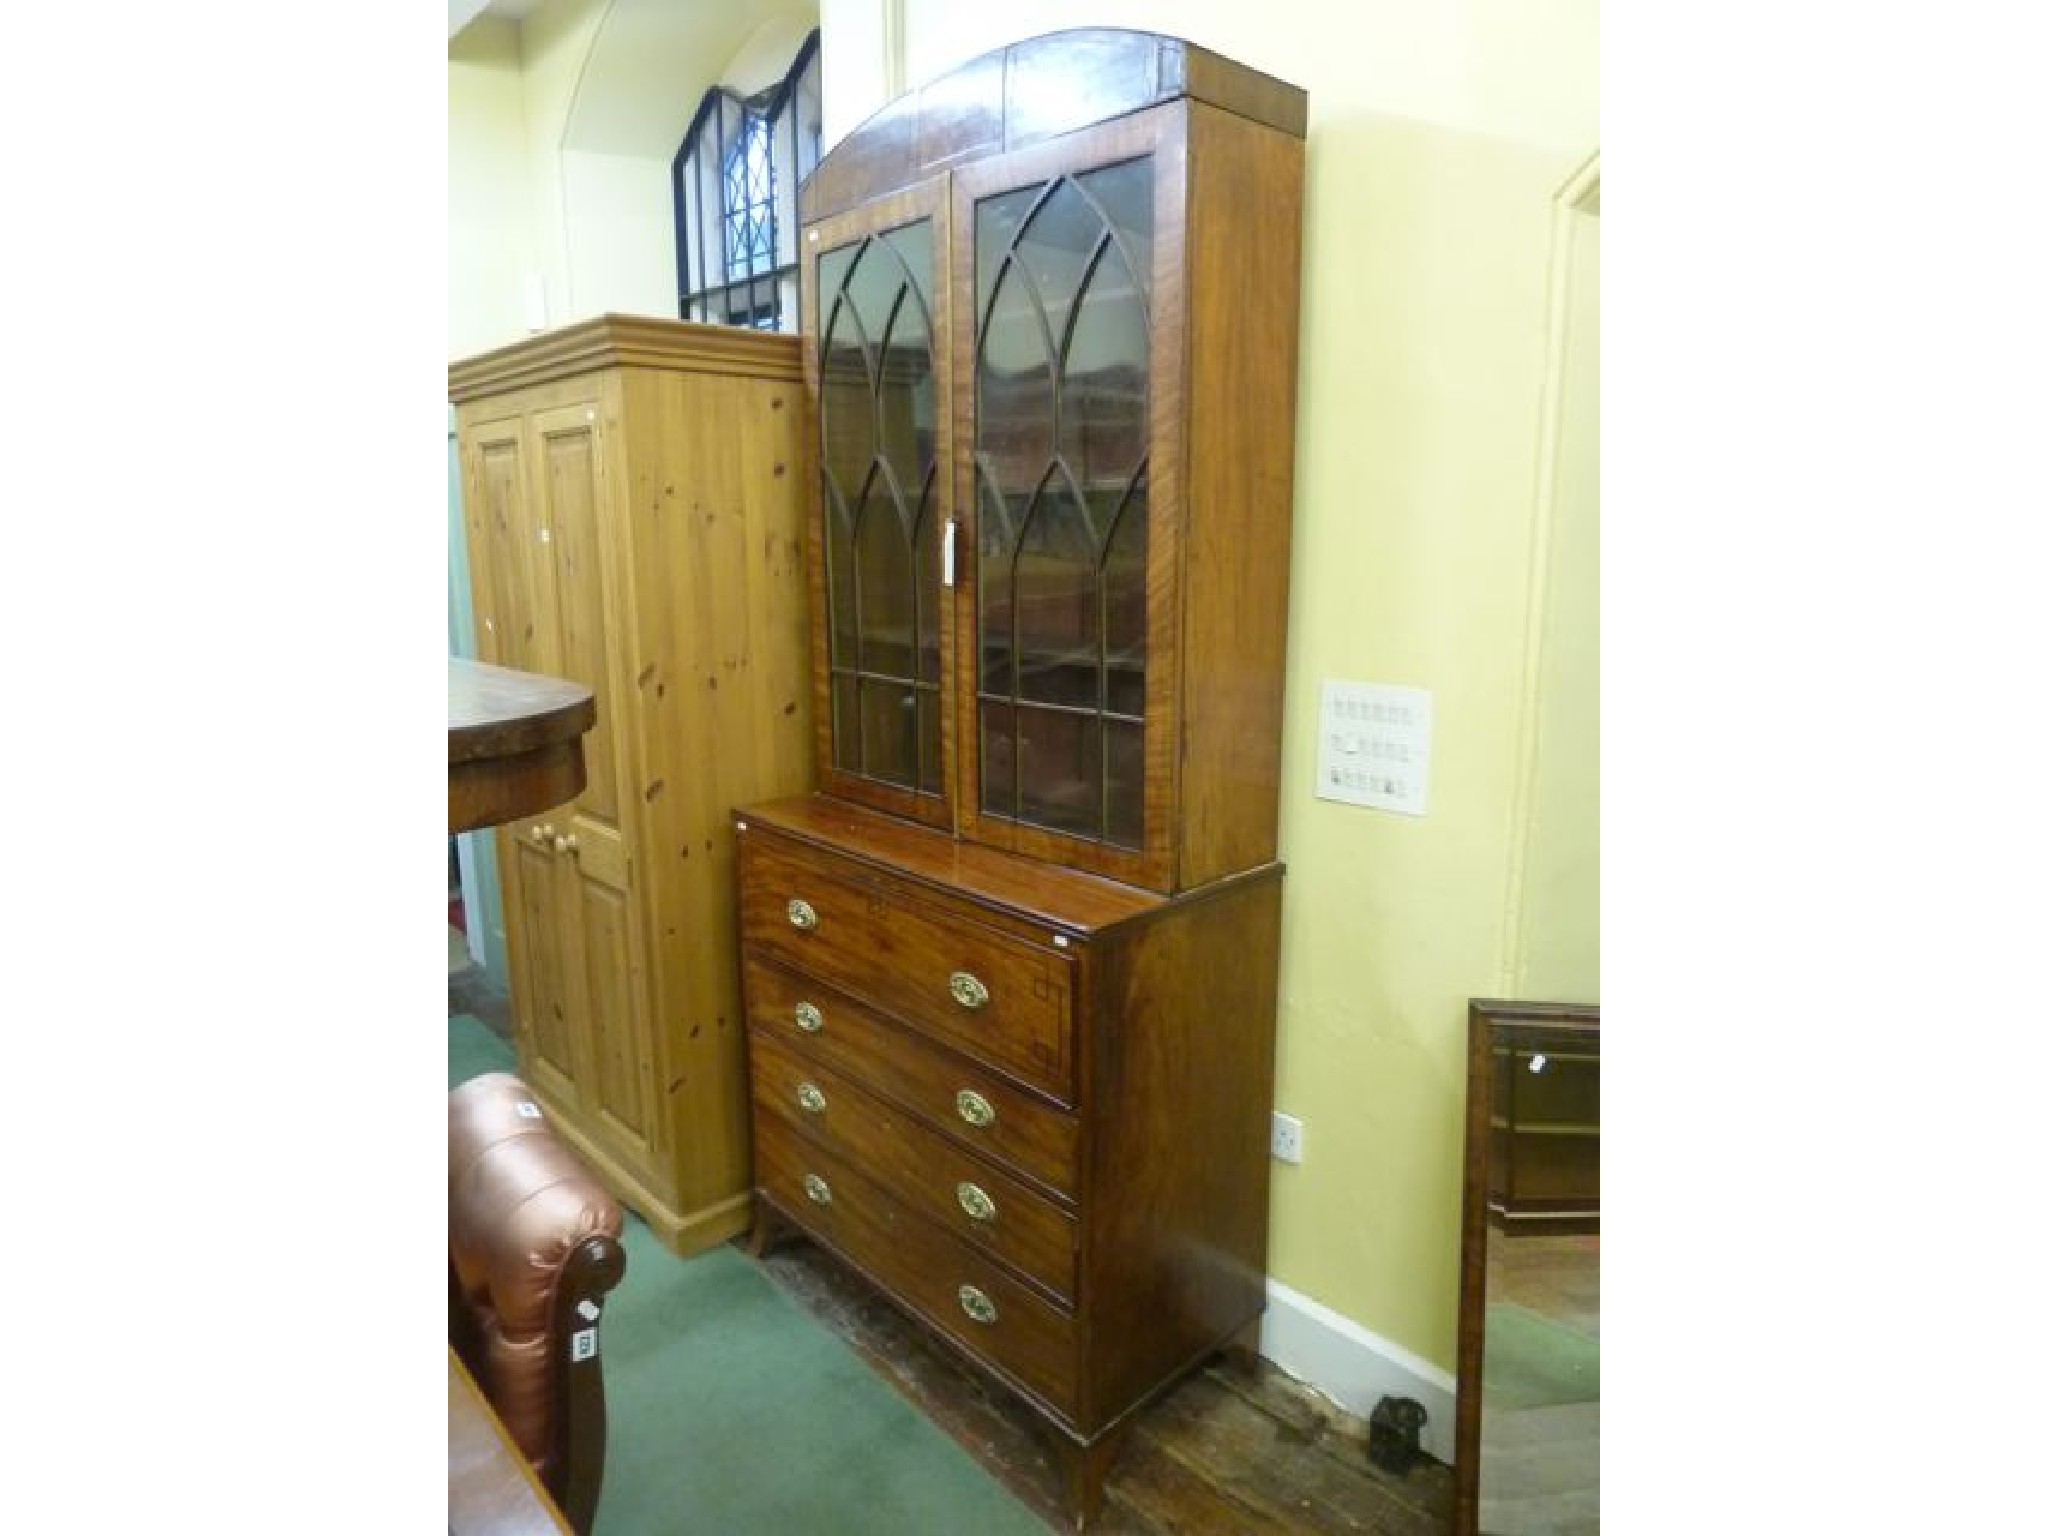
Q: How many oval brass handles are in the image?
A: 8